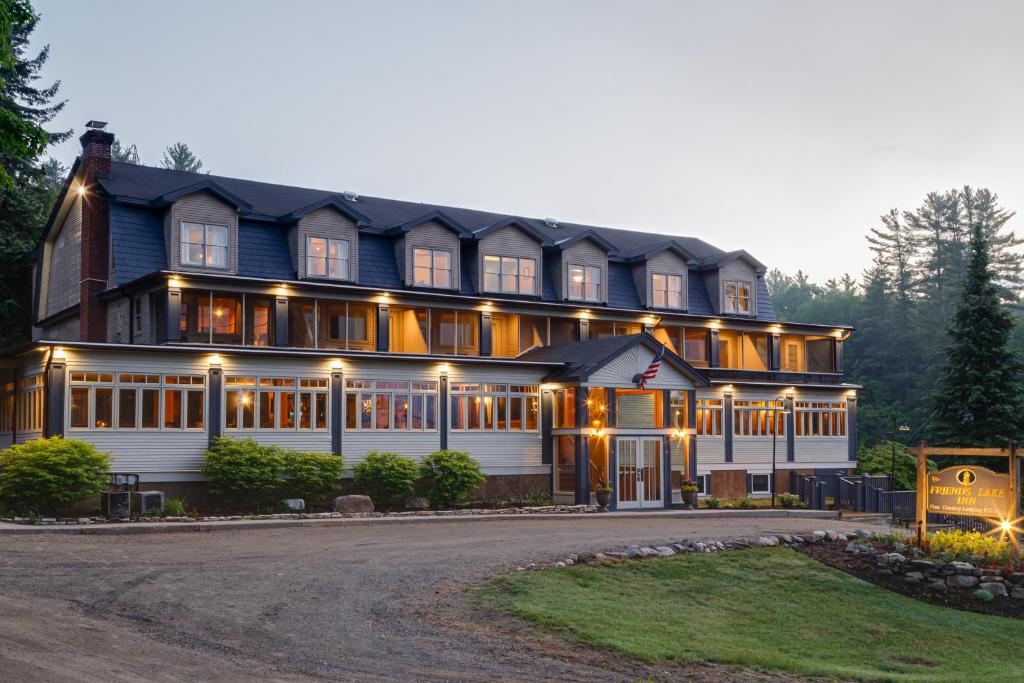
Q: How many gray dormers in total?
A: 7